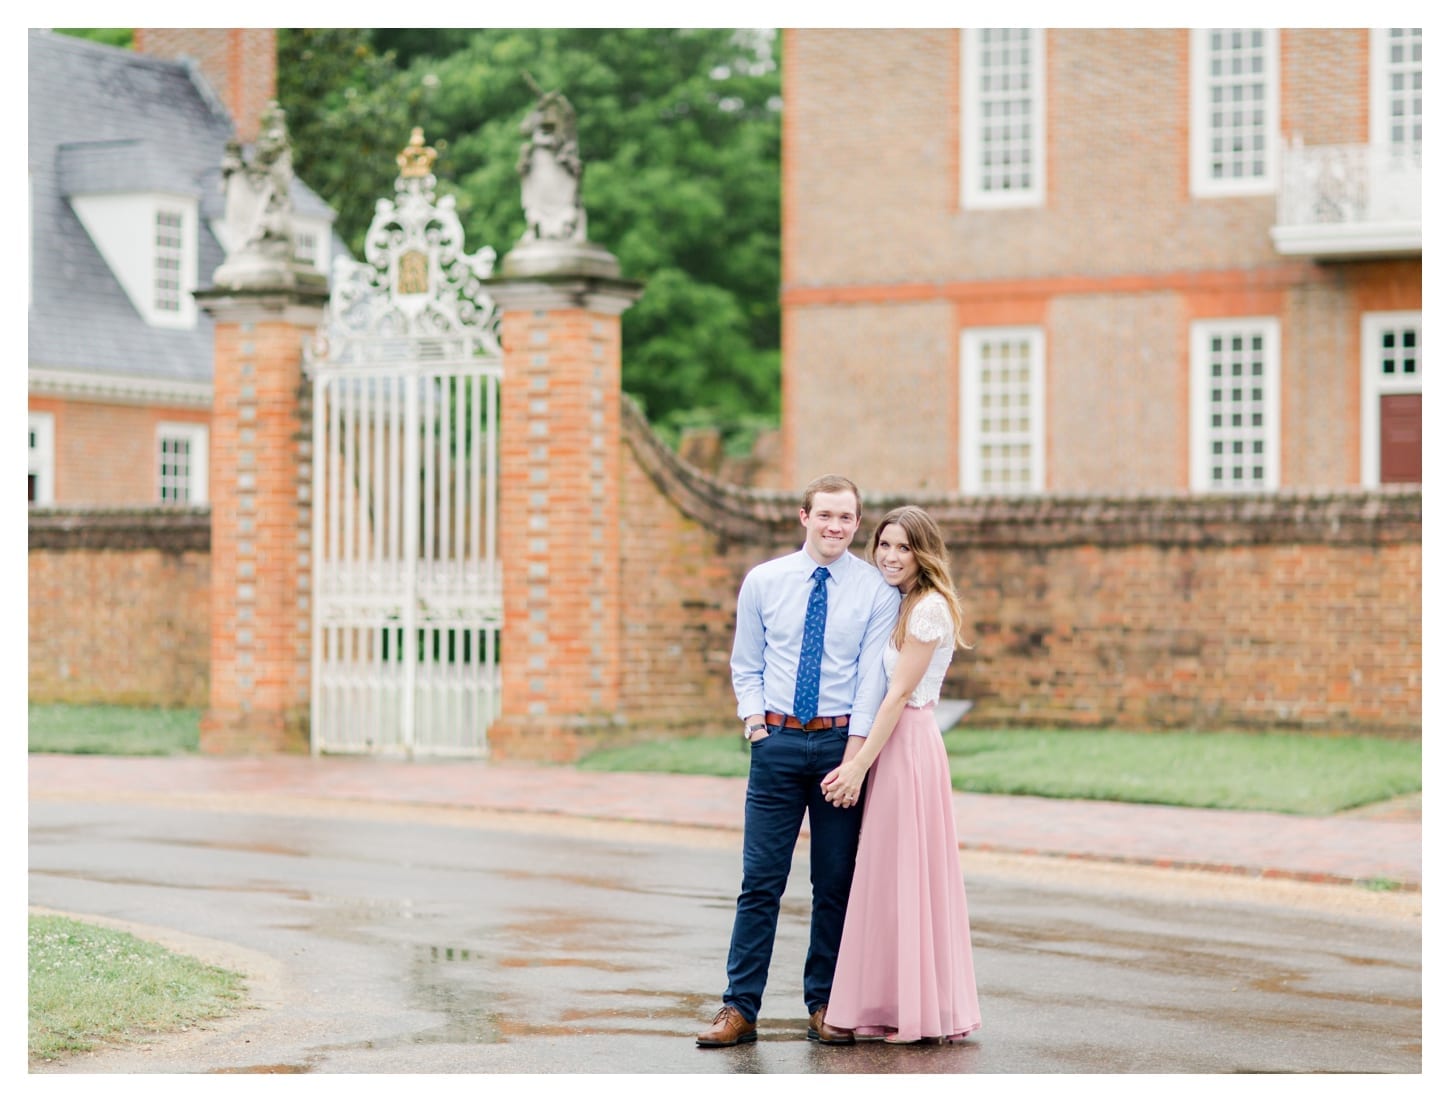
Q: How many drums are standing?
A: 0